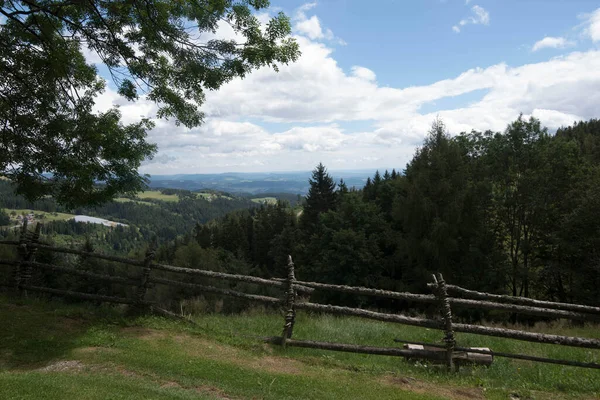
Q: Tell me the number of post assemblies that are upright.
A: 4